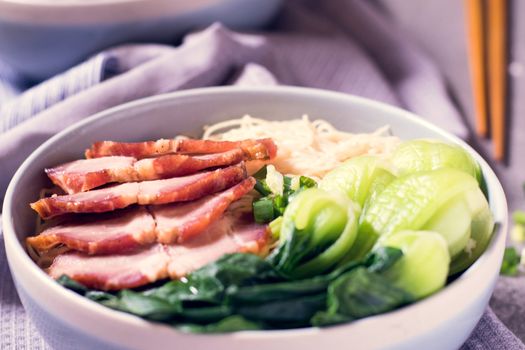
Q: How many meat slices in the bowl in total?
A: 5